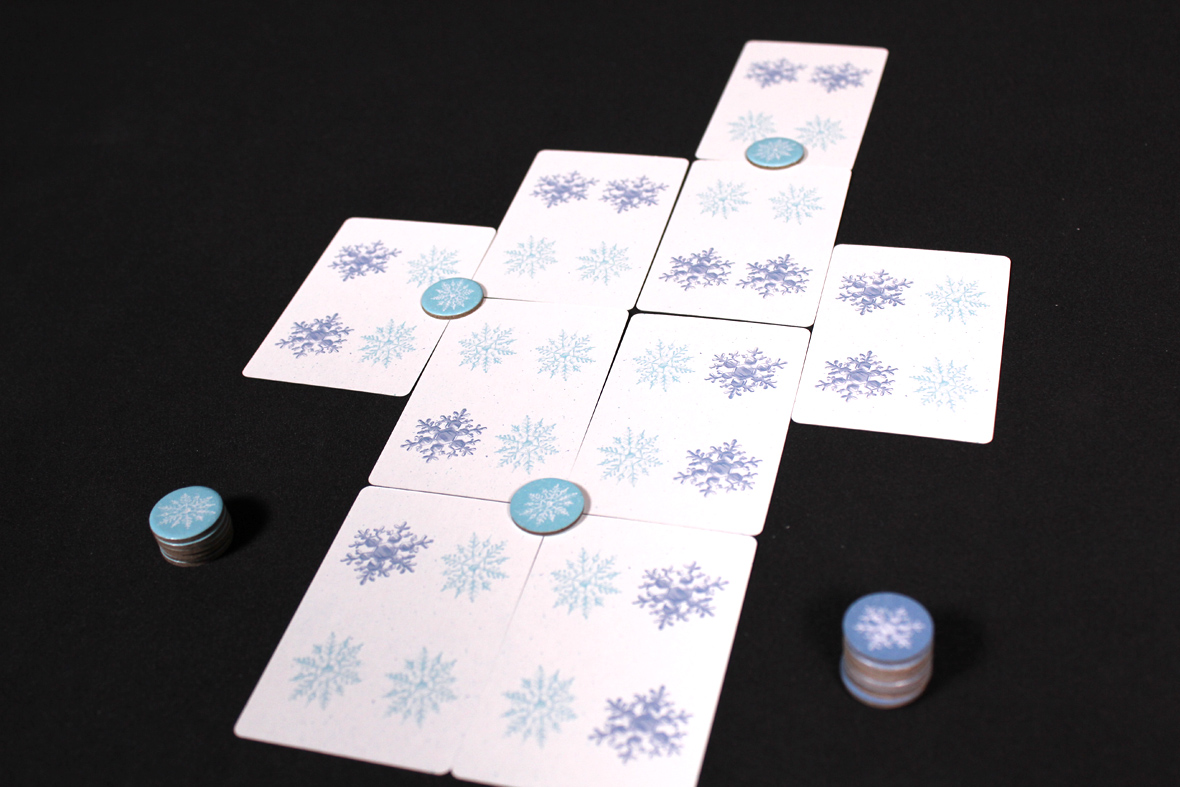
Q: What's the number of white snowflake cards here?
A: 9